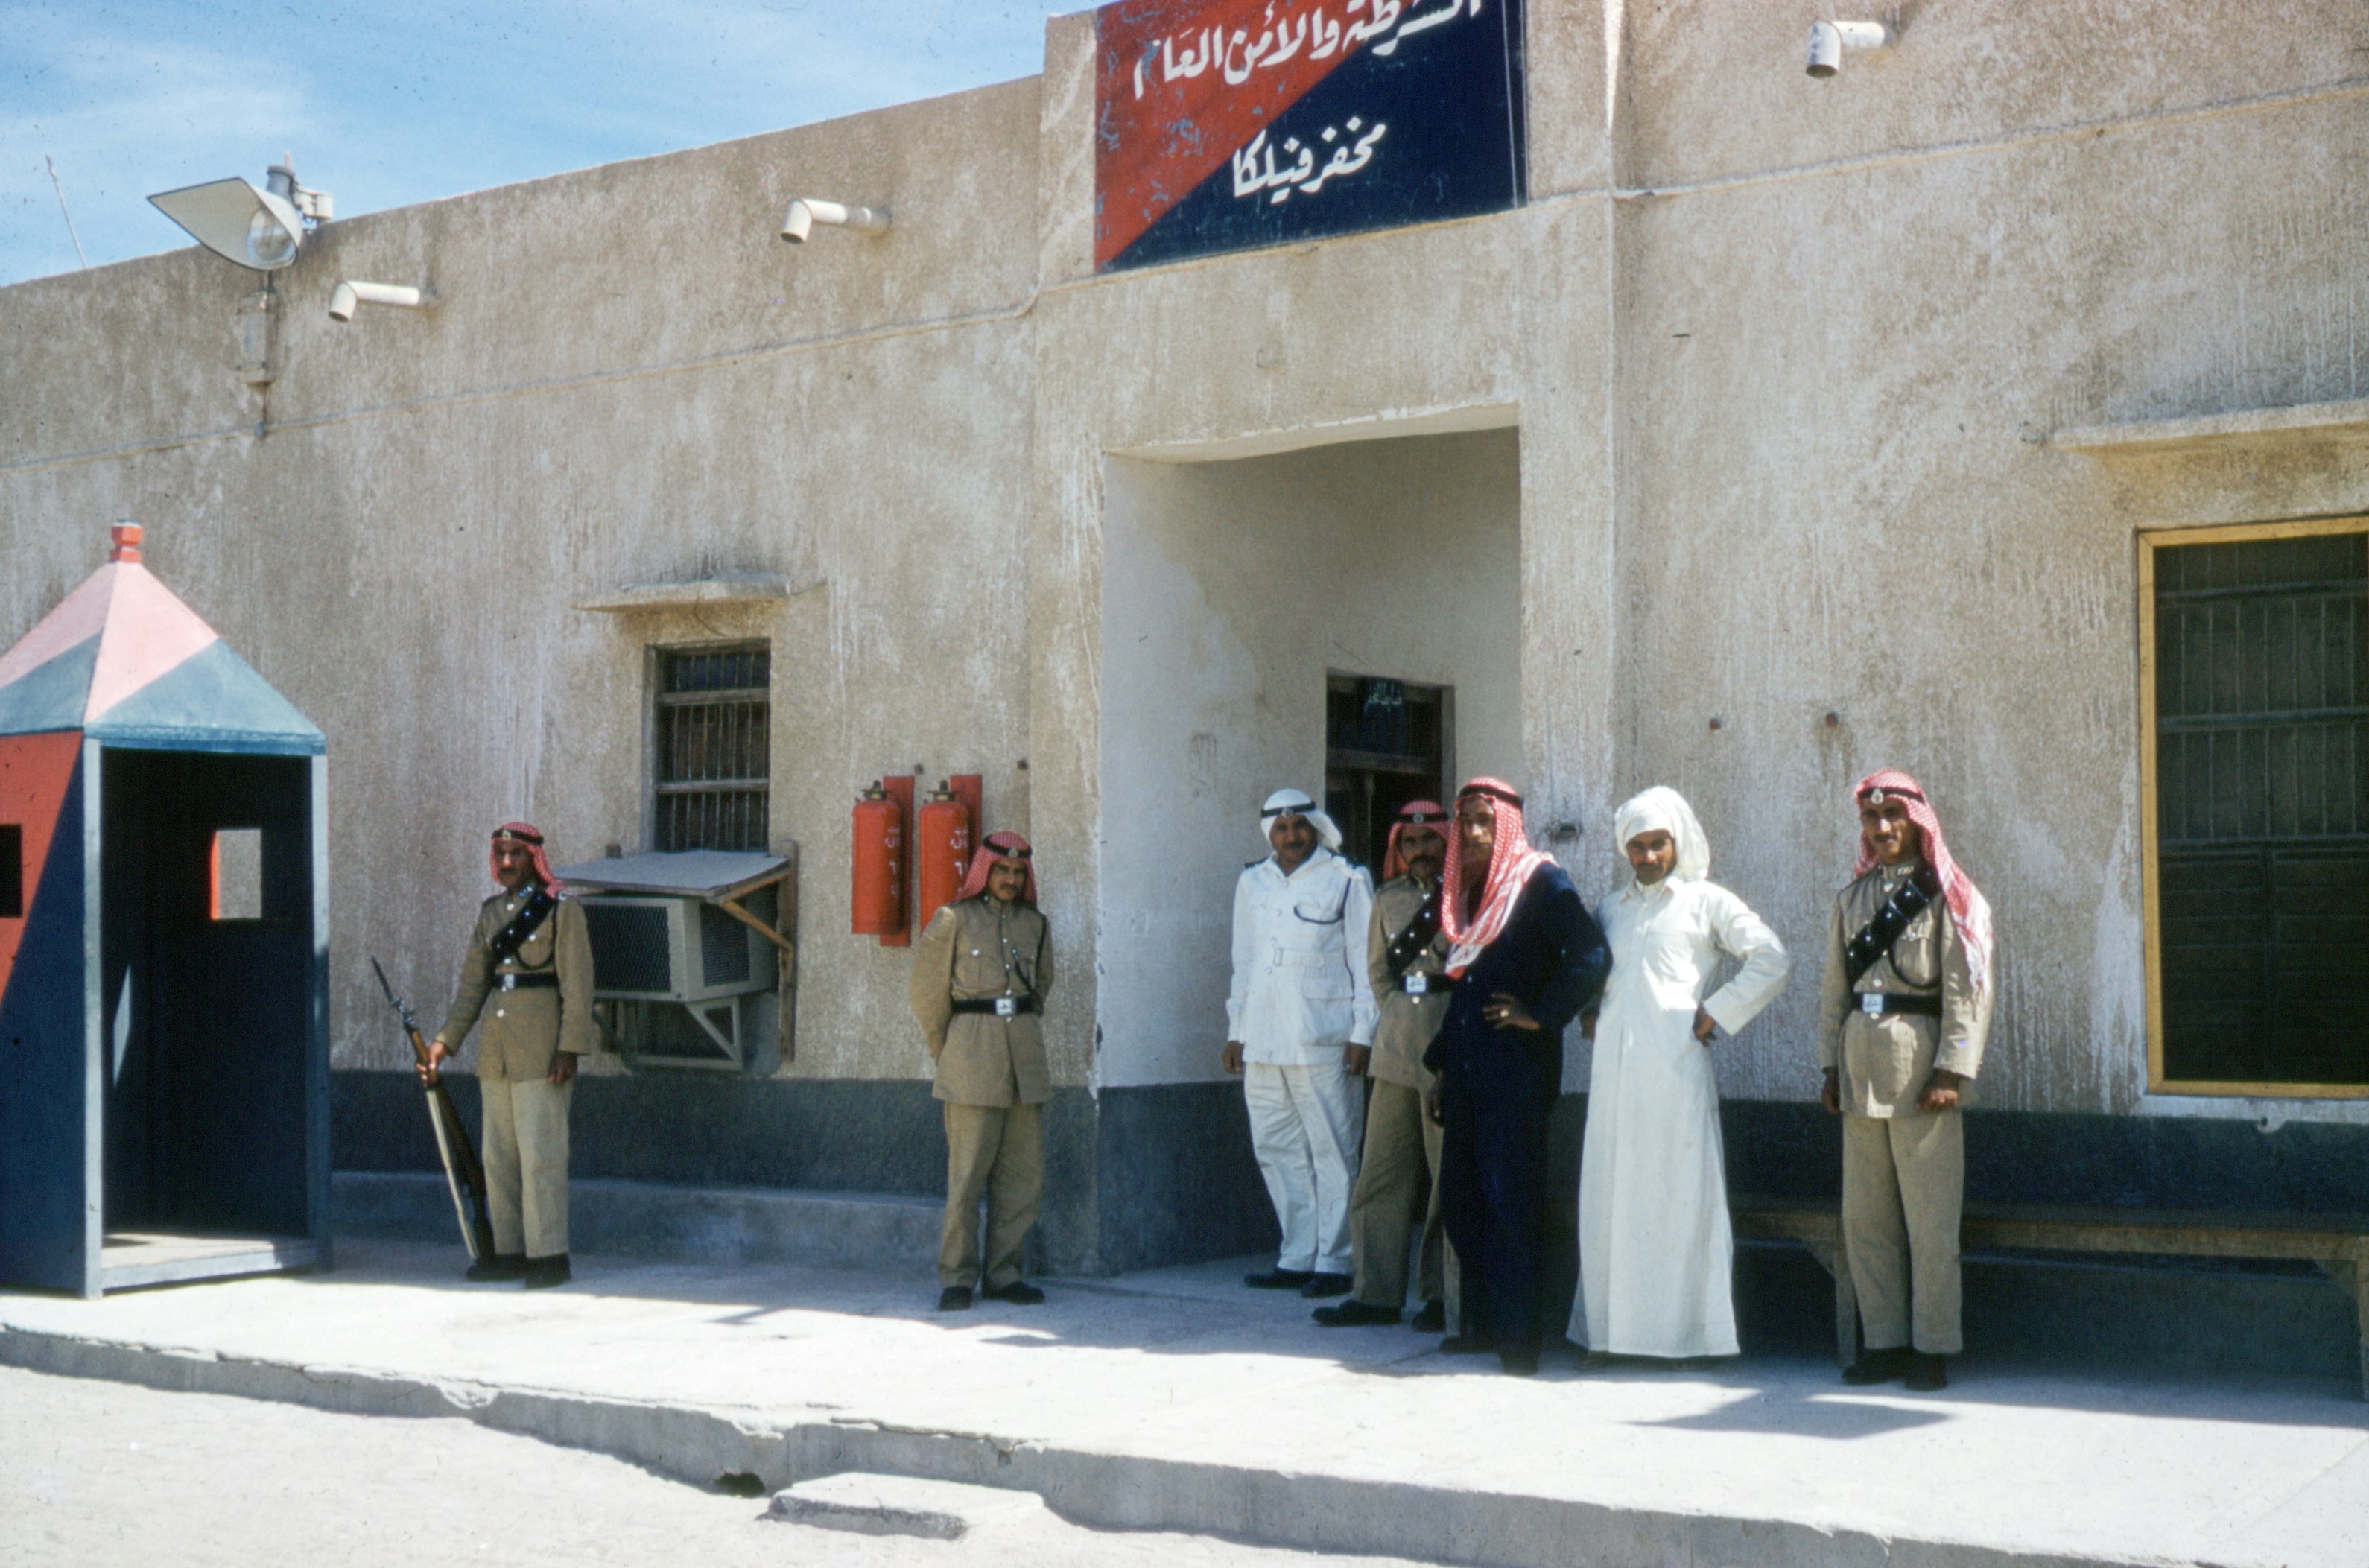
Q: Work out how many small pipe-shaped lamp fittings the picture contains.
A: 3